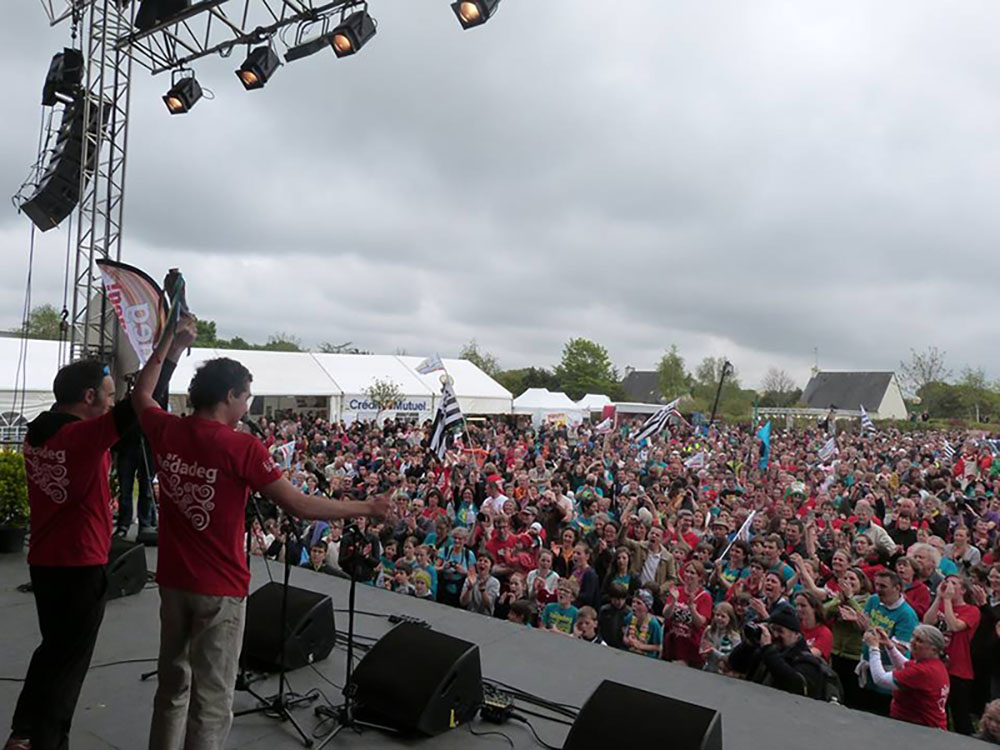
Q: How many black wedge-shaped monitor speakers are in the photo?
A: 4